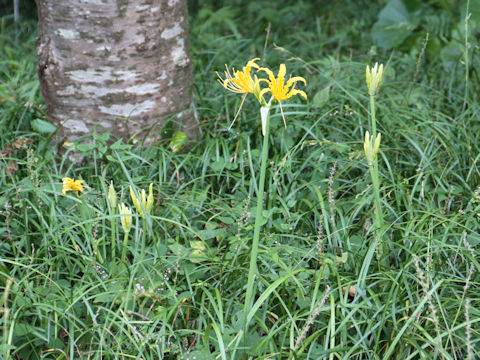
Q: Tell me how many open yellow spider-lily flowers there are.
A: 3